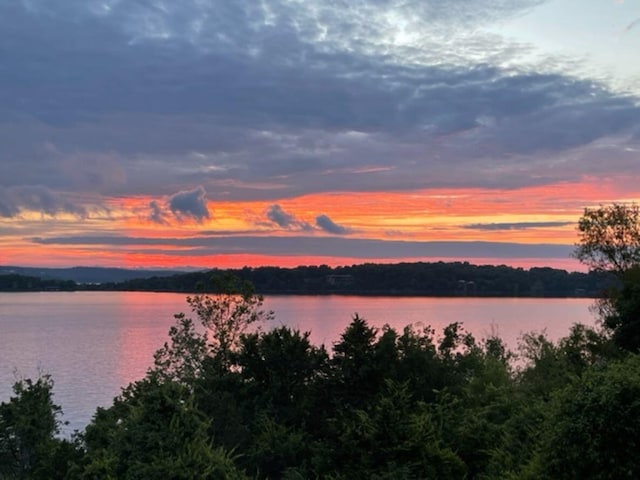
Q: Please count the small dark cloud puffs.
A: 4